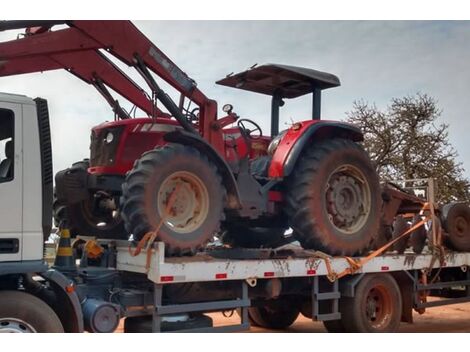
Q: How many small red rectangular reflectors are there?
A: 5